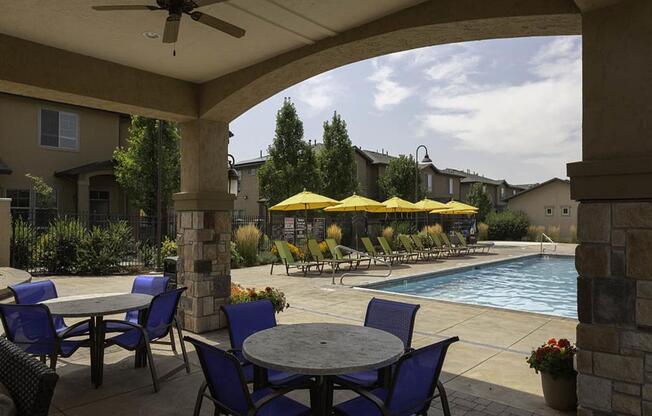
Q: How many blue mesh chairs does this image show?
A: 8